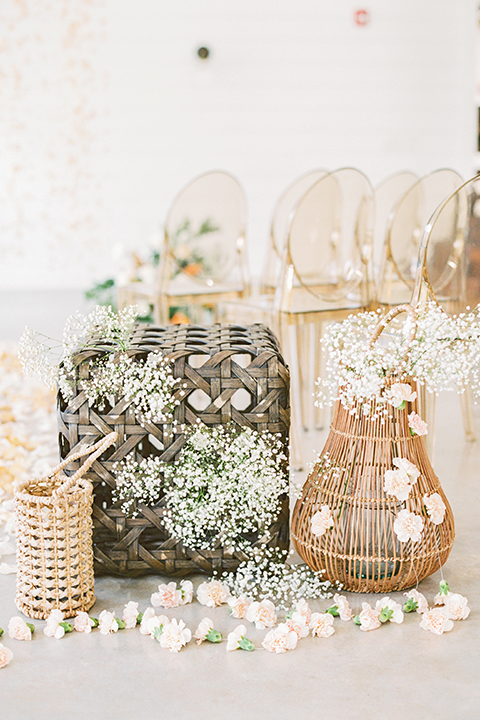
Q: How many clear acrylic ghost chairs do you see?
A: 6